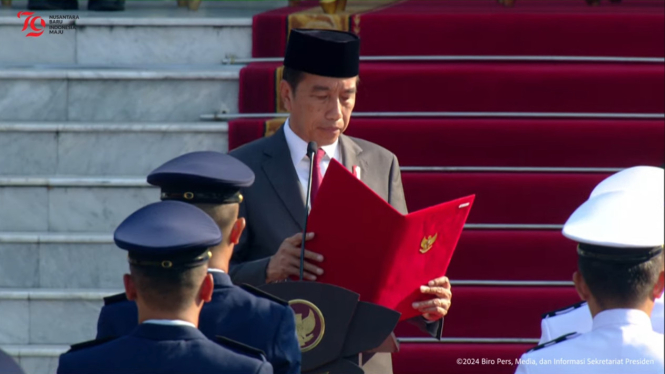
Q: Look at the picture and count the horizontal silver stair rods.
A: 6